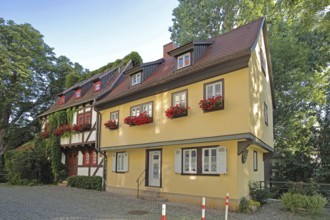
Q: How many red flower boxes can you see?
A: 7